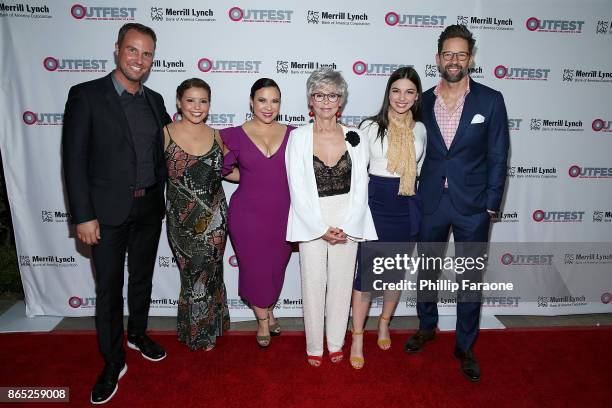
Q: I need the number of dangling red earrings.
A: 2